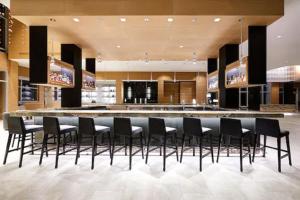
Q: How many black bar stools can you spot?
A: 8